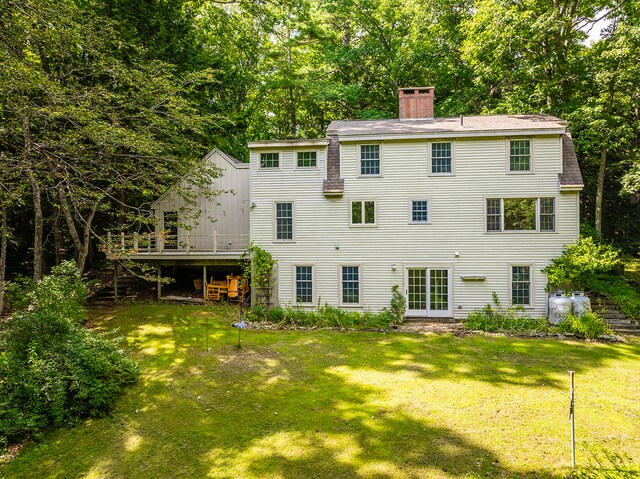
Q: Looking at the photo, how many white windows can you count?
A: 12